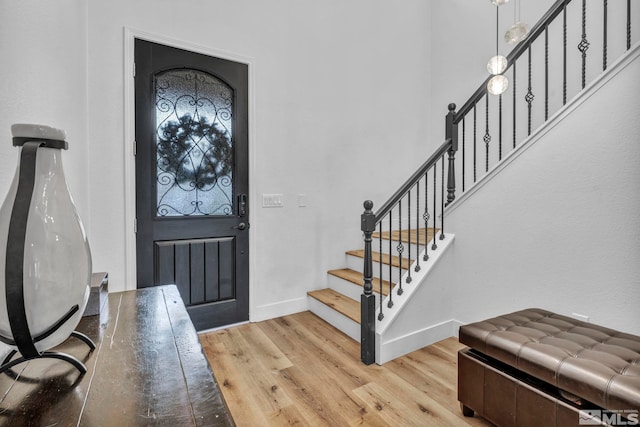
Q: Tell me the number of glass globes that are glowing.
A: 2